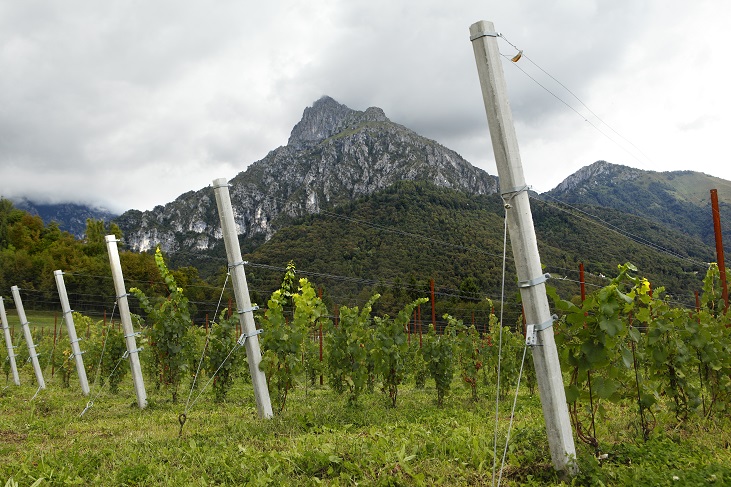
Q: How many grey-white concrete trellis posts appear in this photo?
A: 6